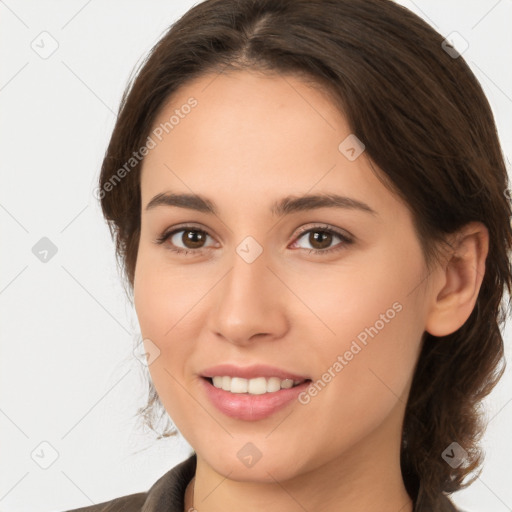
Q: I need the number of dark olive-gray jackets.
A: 1